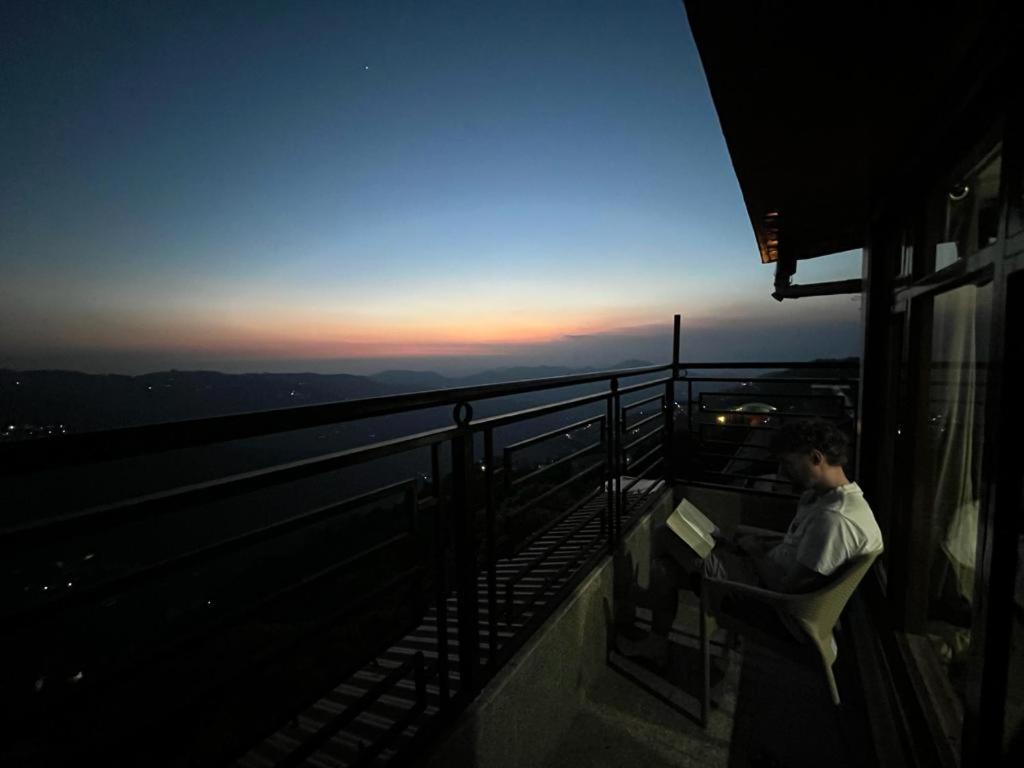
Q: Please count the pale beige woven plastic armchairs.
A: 1